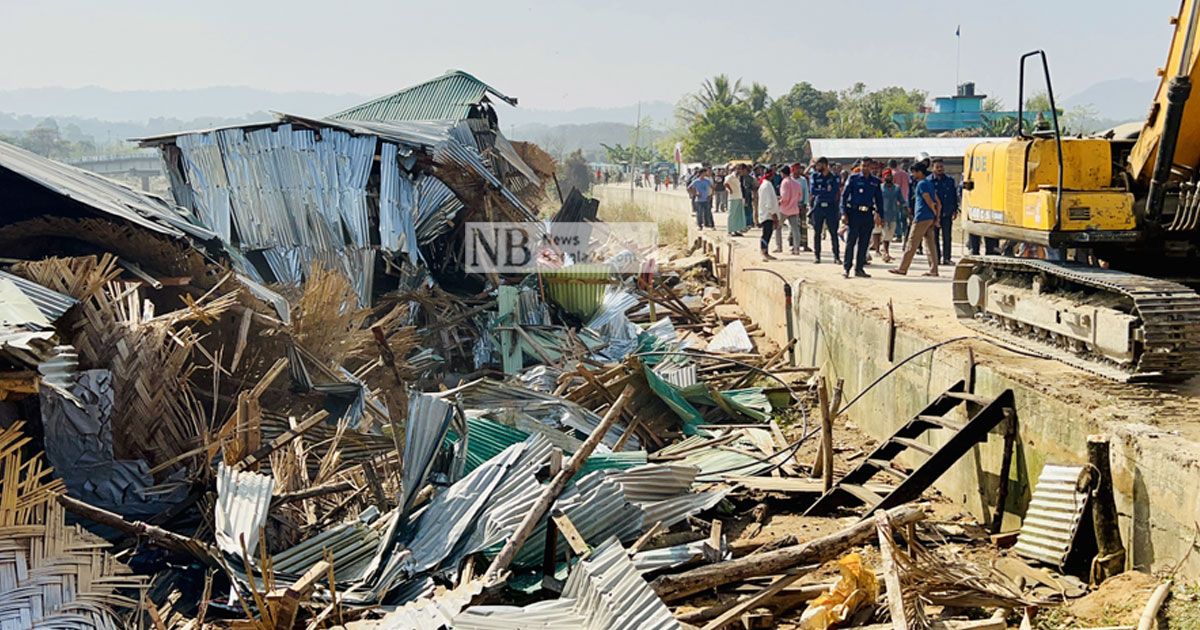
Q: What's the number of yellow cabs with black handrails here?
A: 1